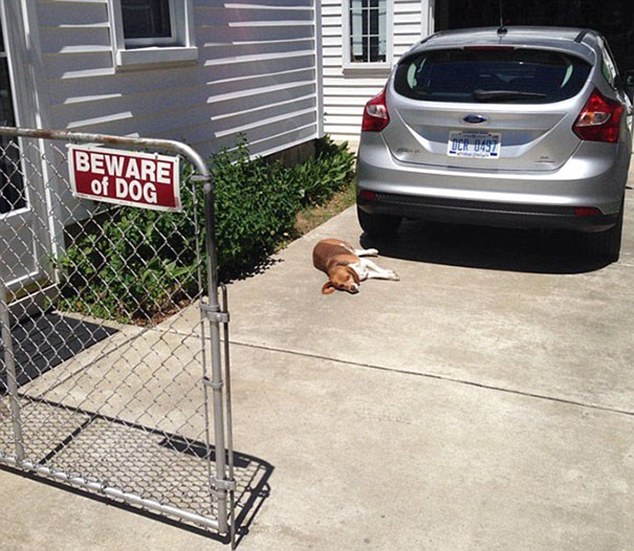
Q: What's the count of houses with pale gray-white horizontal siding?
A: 1